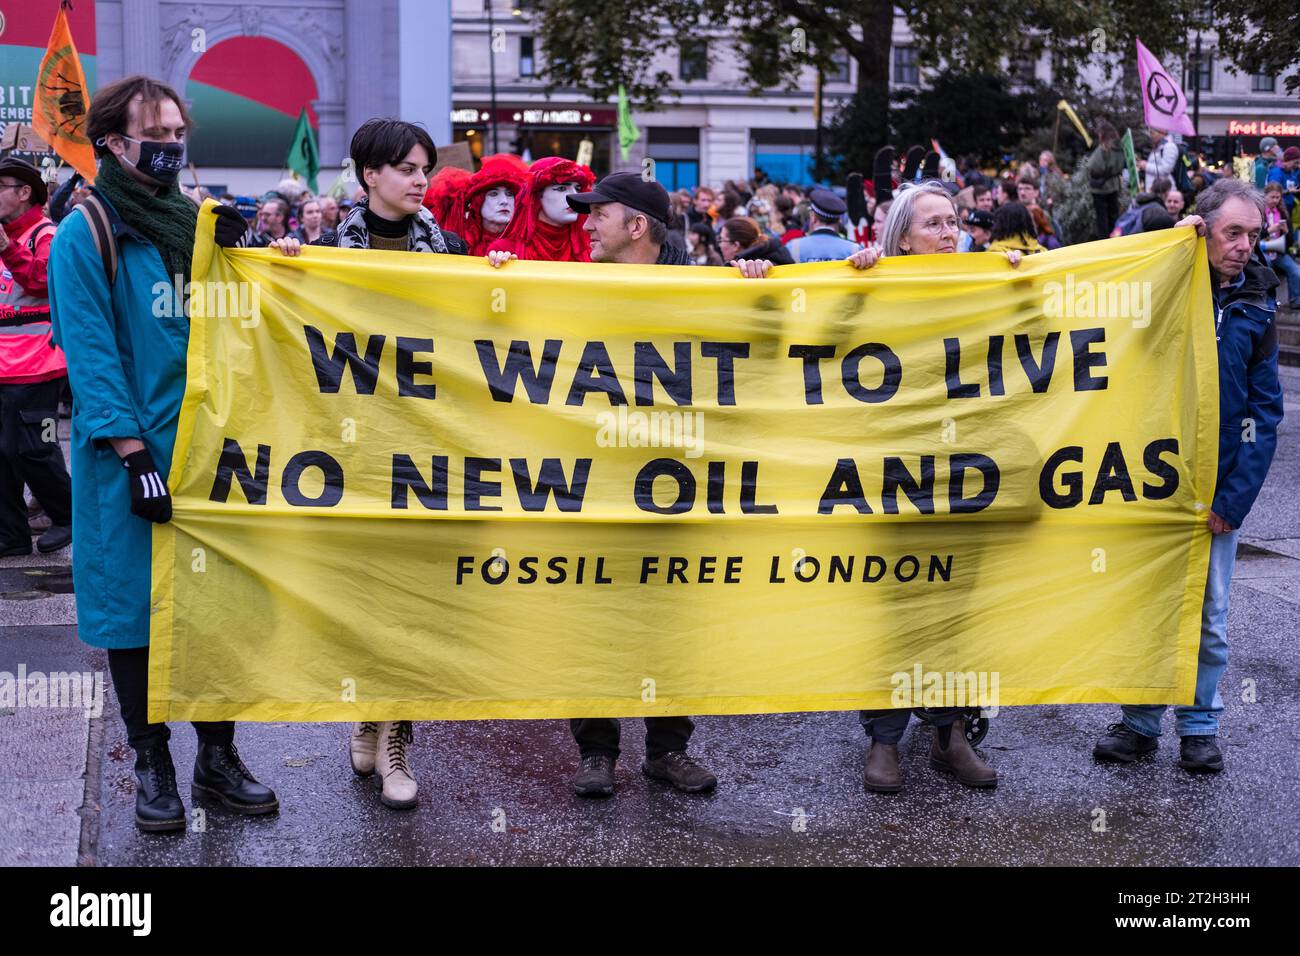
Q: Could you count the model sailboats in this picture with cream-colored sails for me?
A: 0